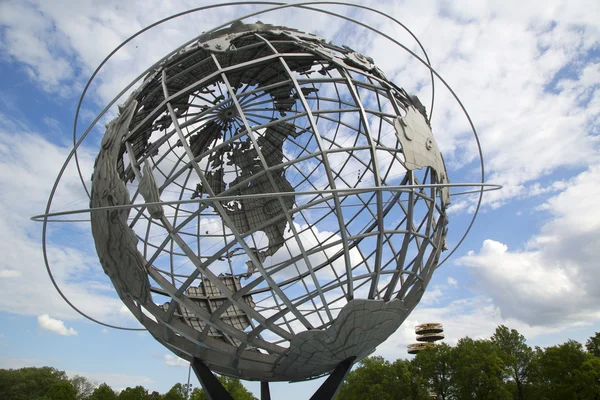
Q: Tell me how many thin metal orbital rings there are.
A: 3